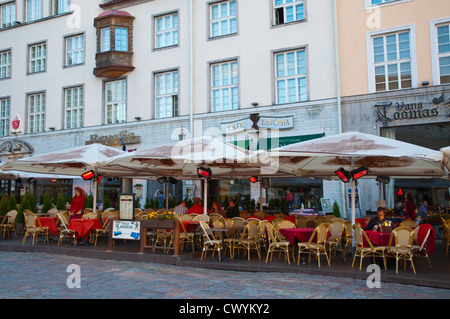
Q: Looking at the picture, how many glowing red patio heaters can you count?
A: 6